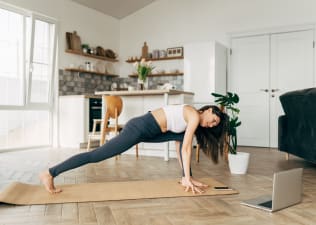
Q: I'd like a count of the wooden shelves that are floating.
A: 4